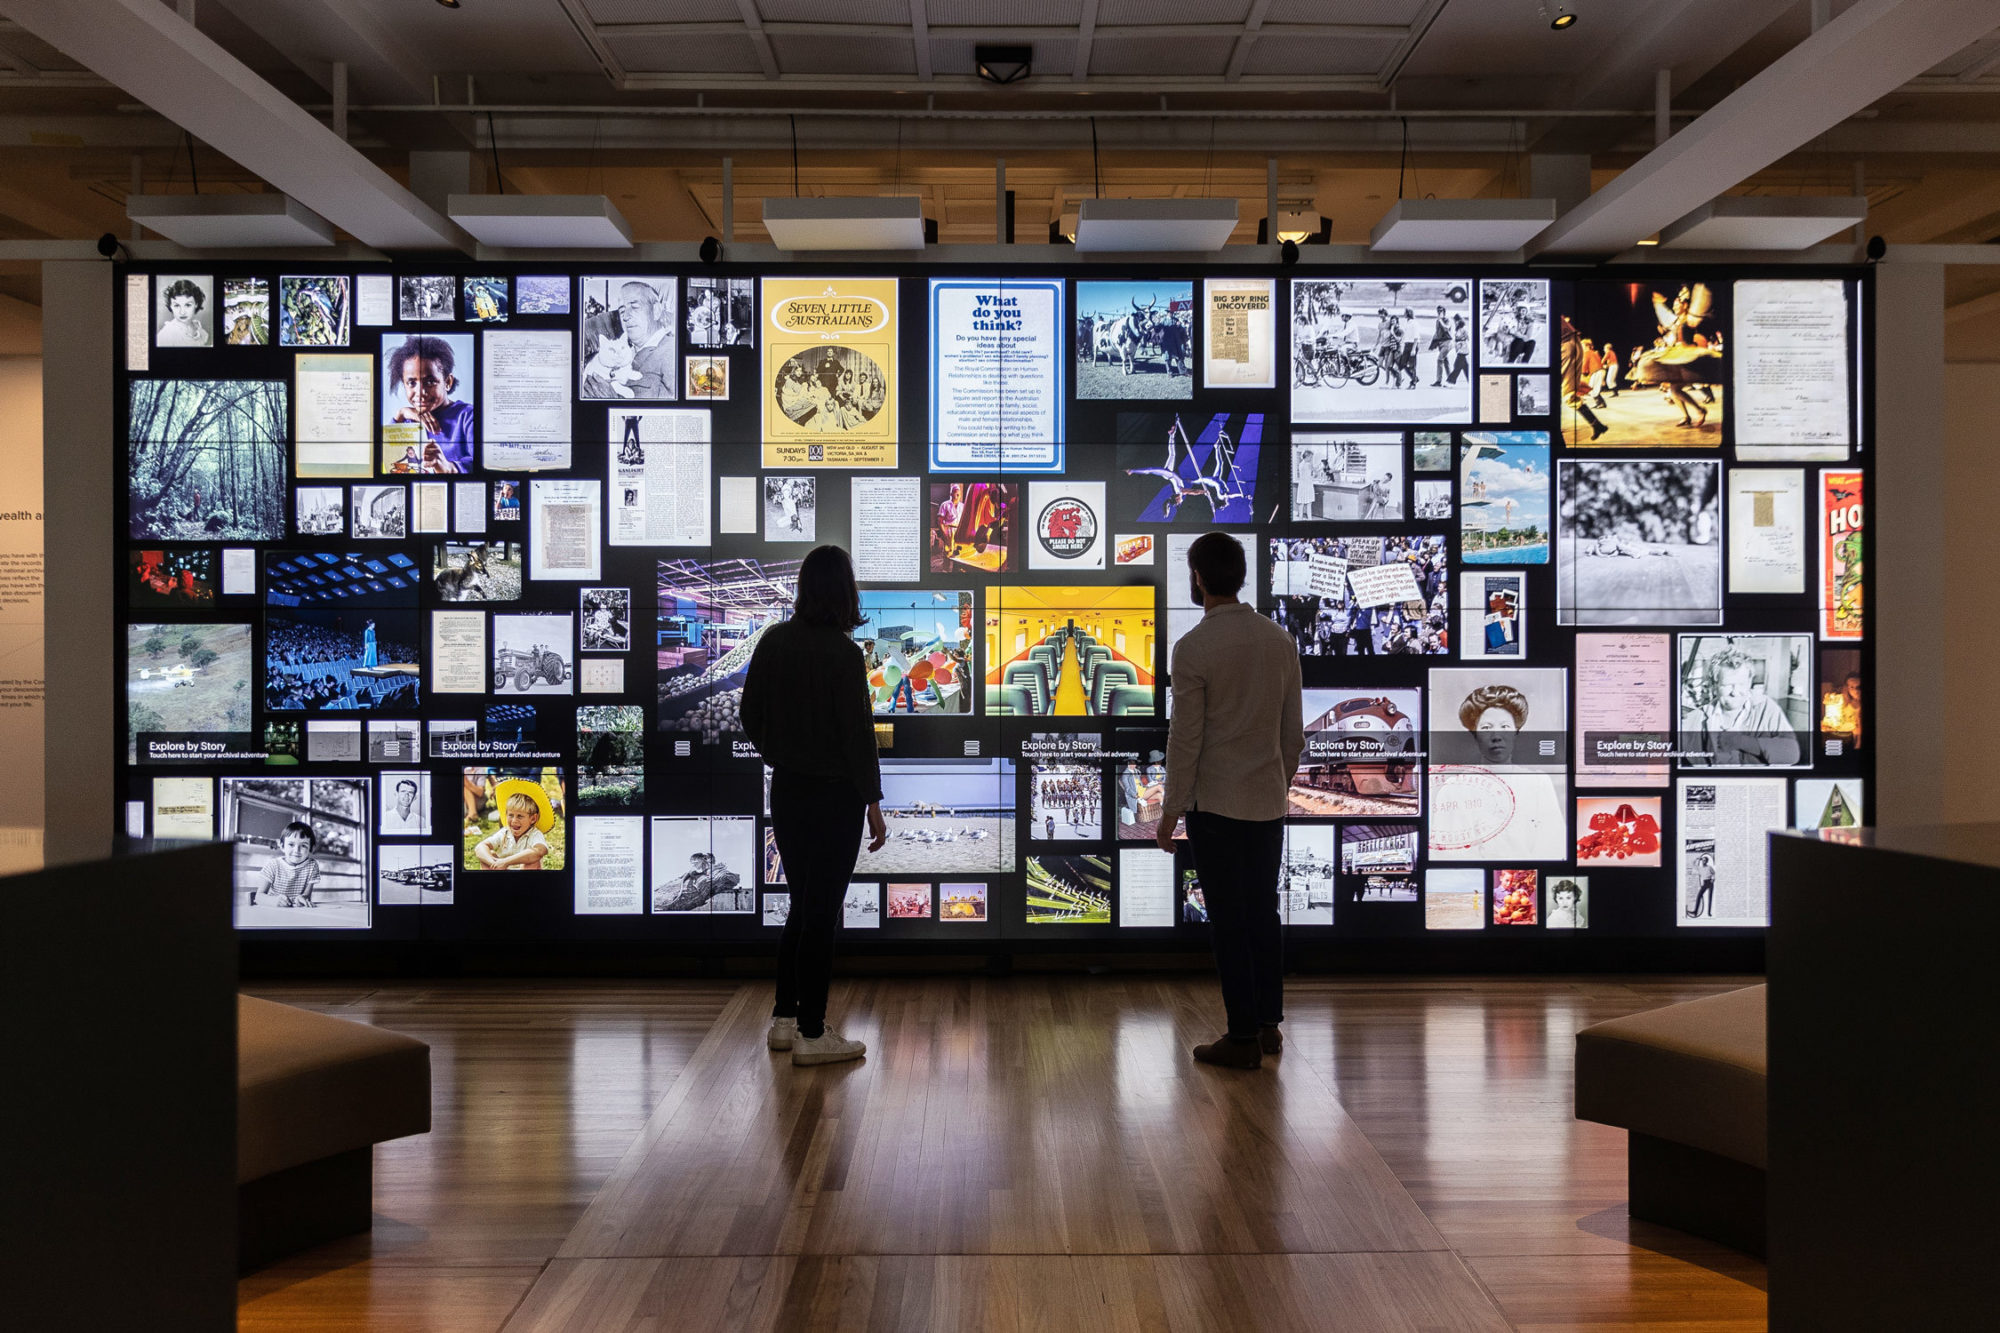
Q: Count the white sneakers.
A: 2